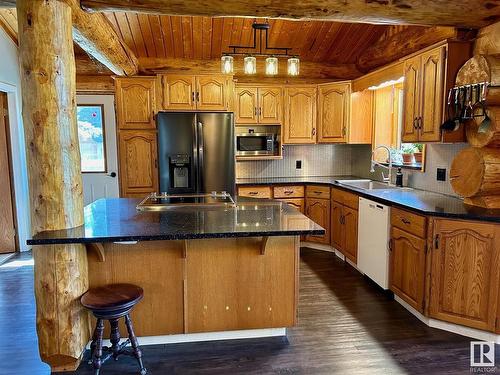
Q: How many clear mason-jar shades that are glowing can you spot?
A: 4